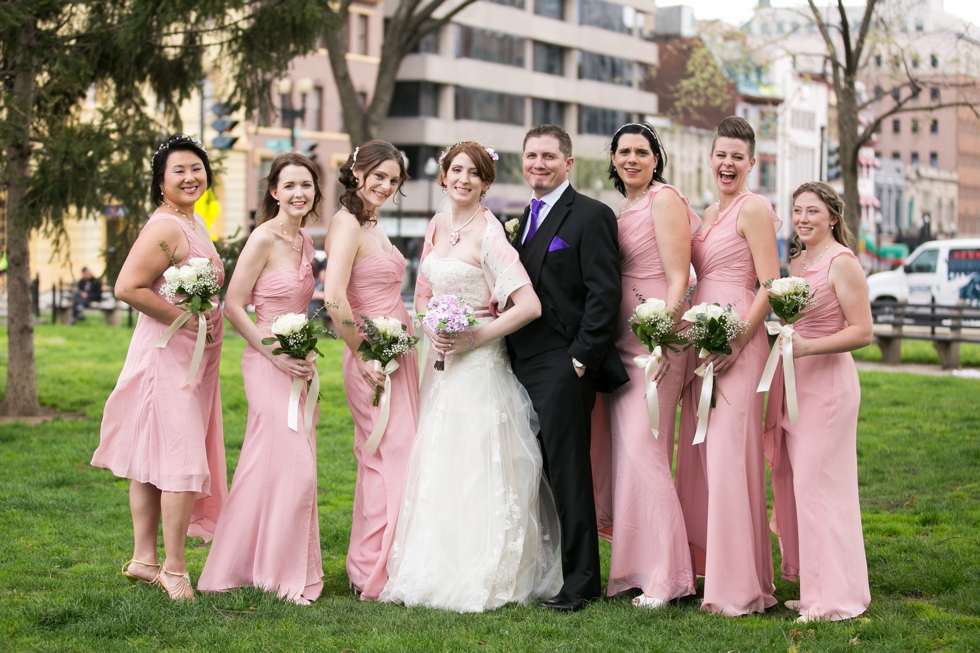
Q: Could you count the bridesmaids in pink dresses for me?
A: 6